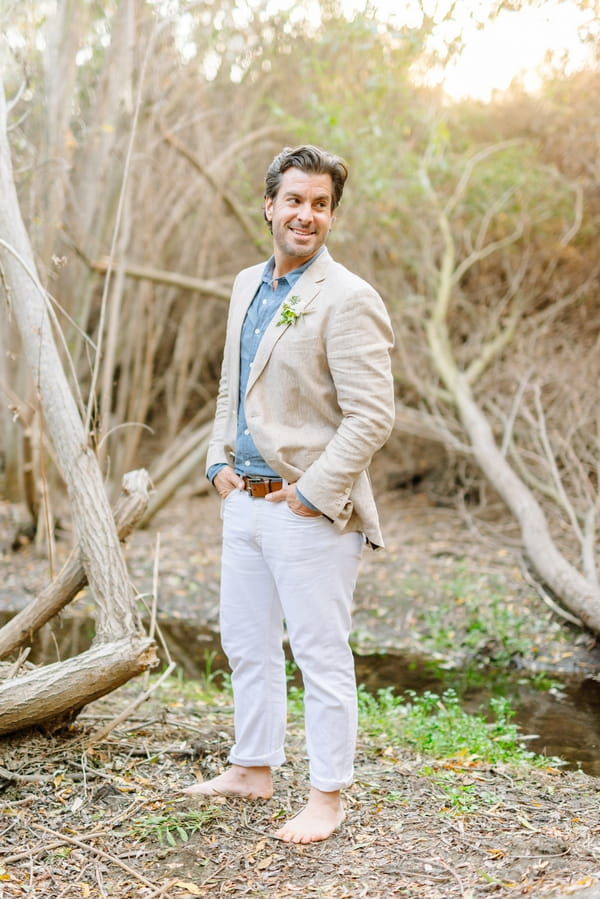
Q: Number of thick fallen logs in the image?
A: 2